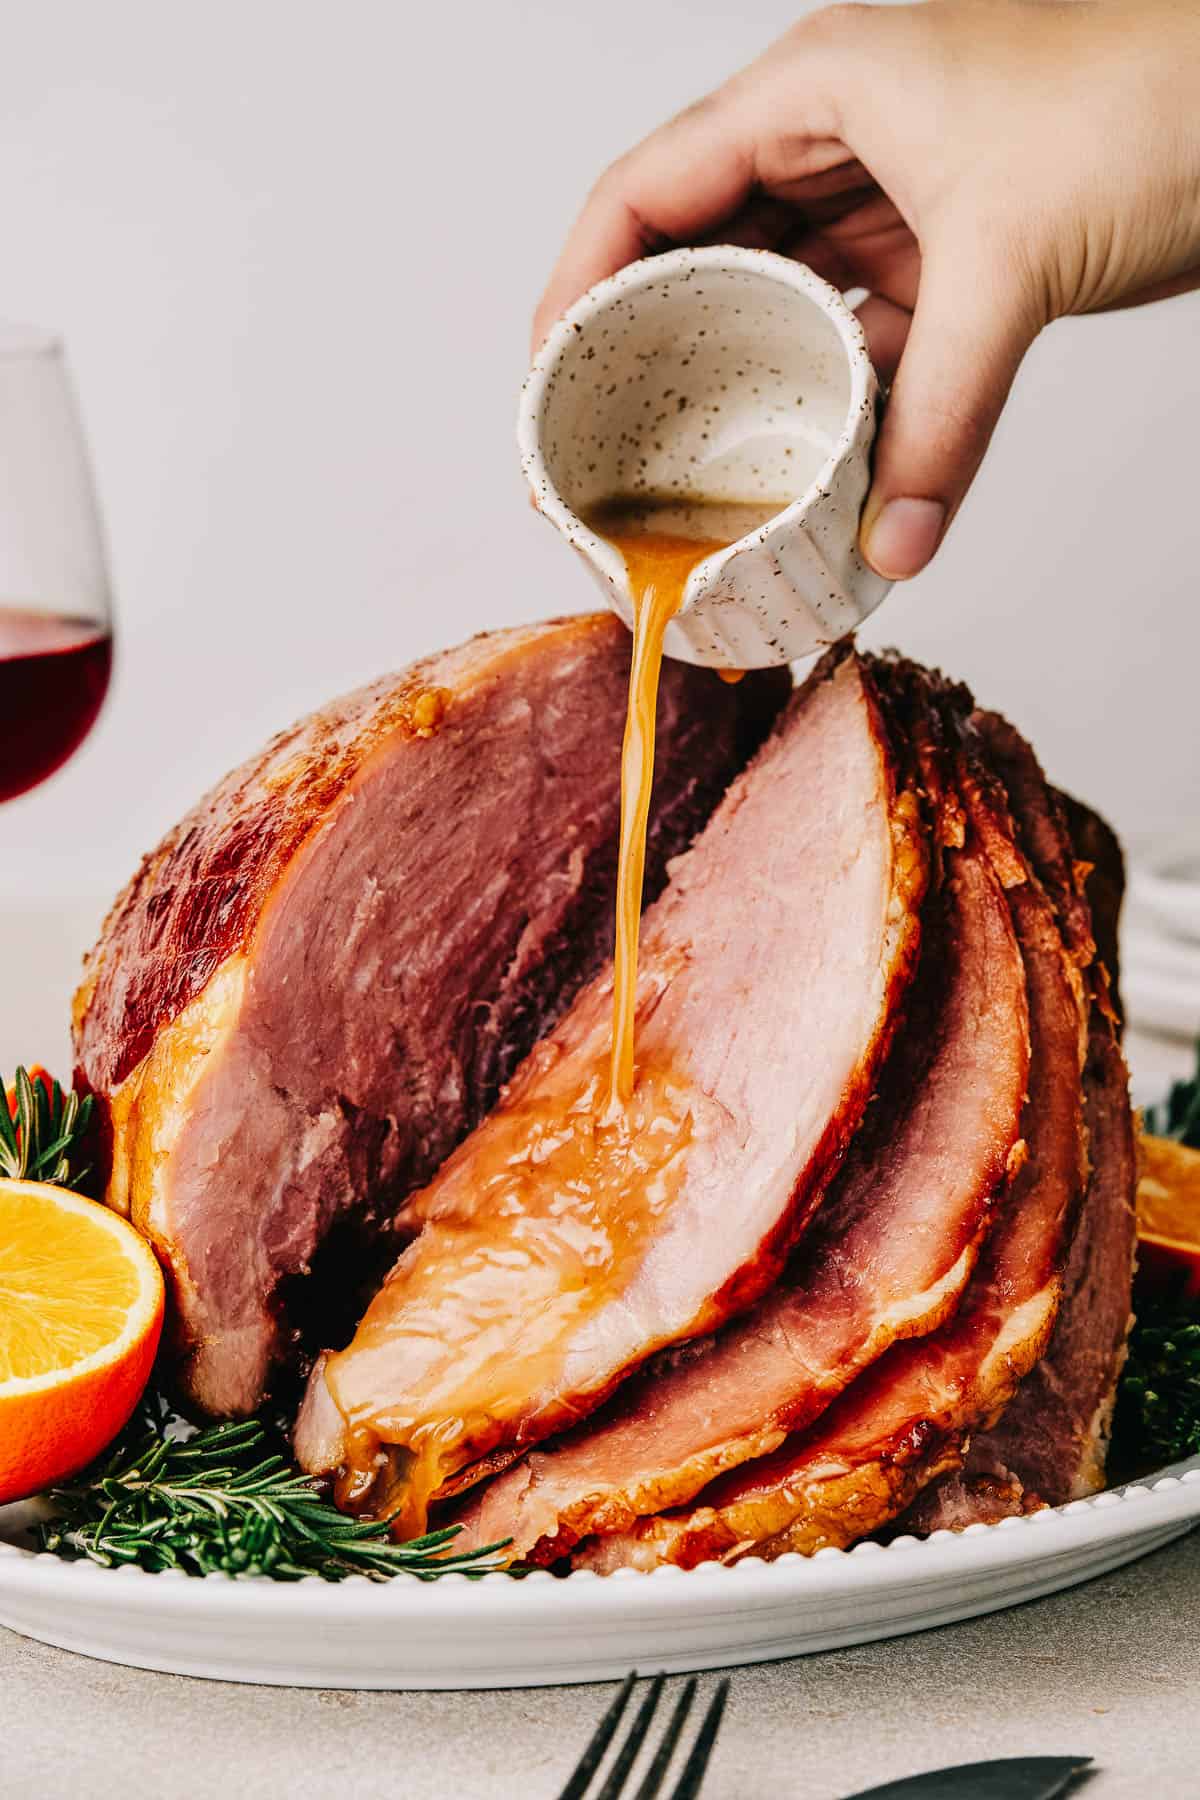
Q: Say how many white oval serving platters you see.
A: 1